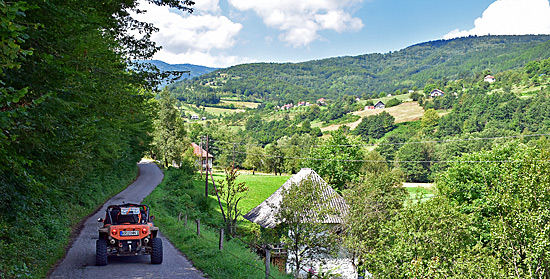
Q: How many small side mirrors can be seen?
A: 2